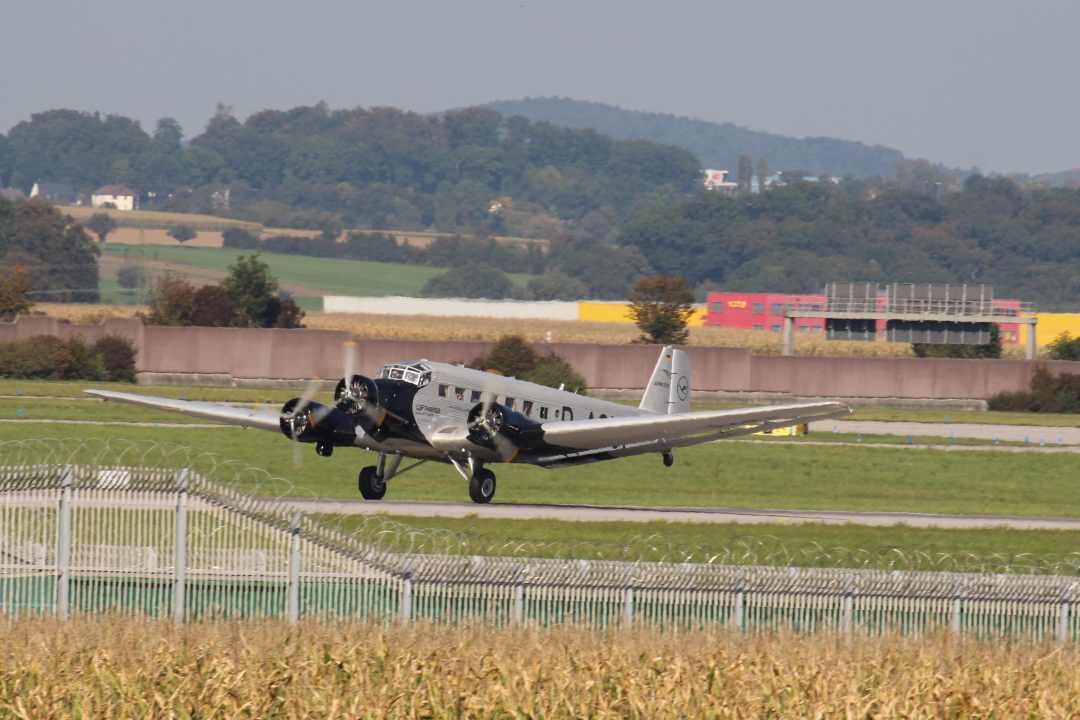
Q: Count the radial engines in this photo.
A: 3